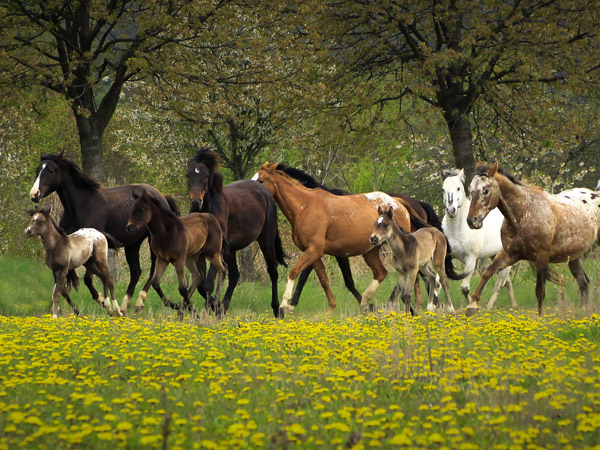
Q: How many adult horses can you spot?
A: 6